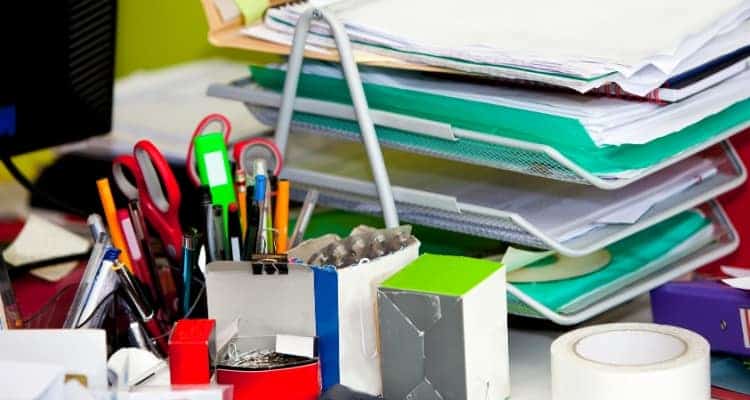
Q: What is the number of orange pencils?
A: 3